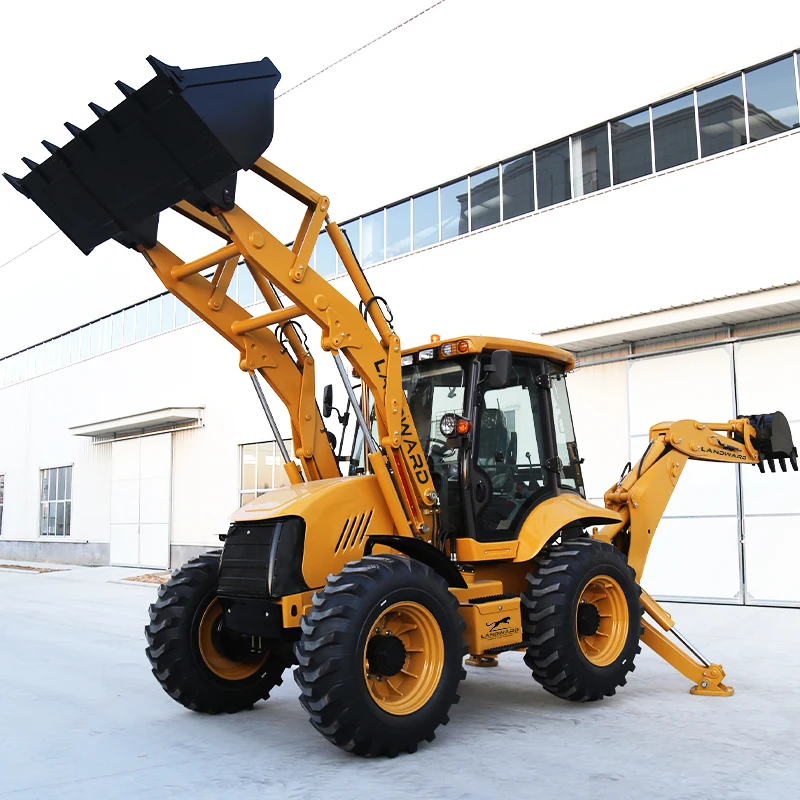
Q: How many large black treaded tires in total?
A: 3